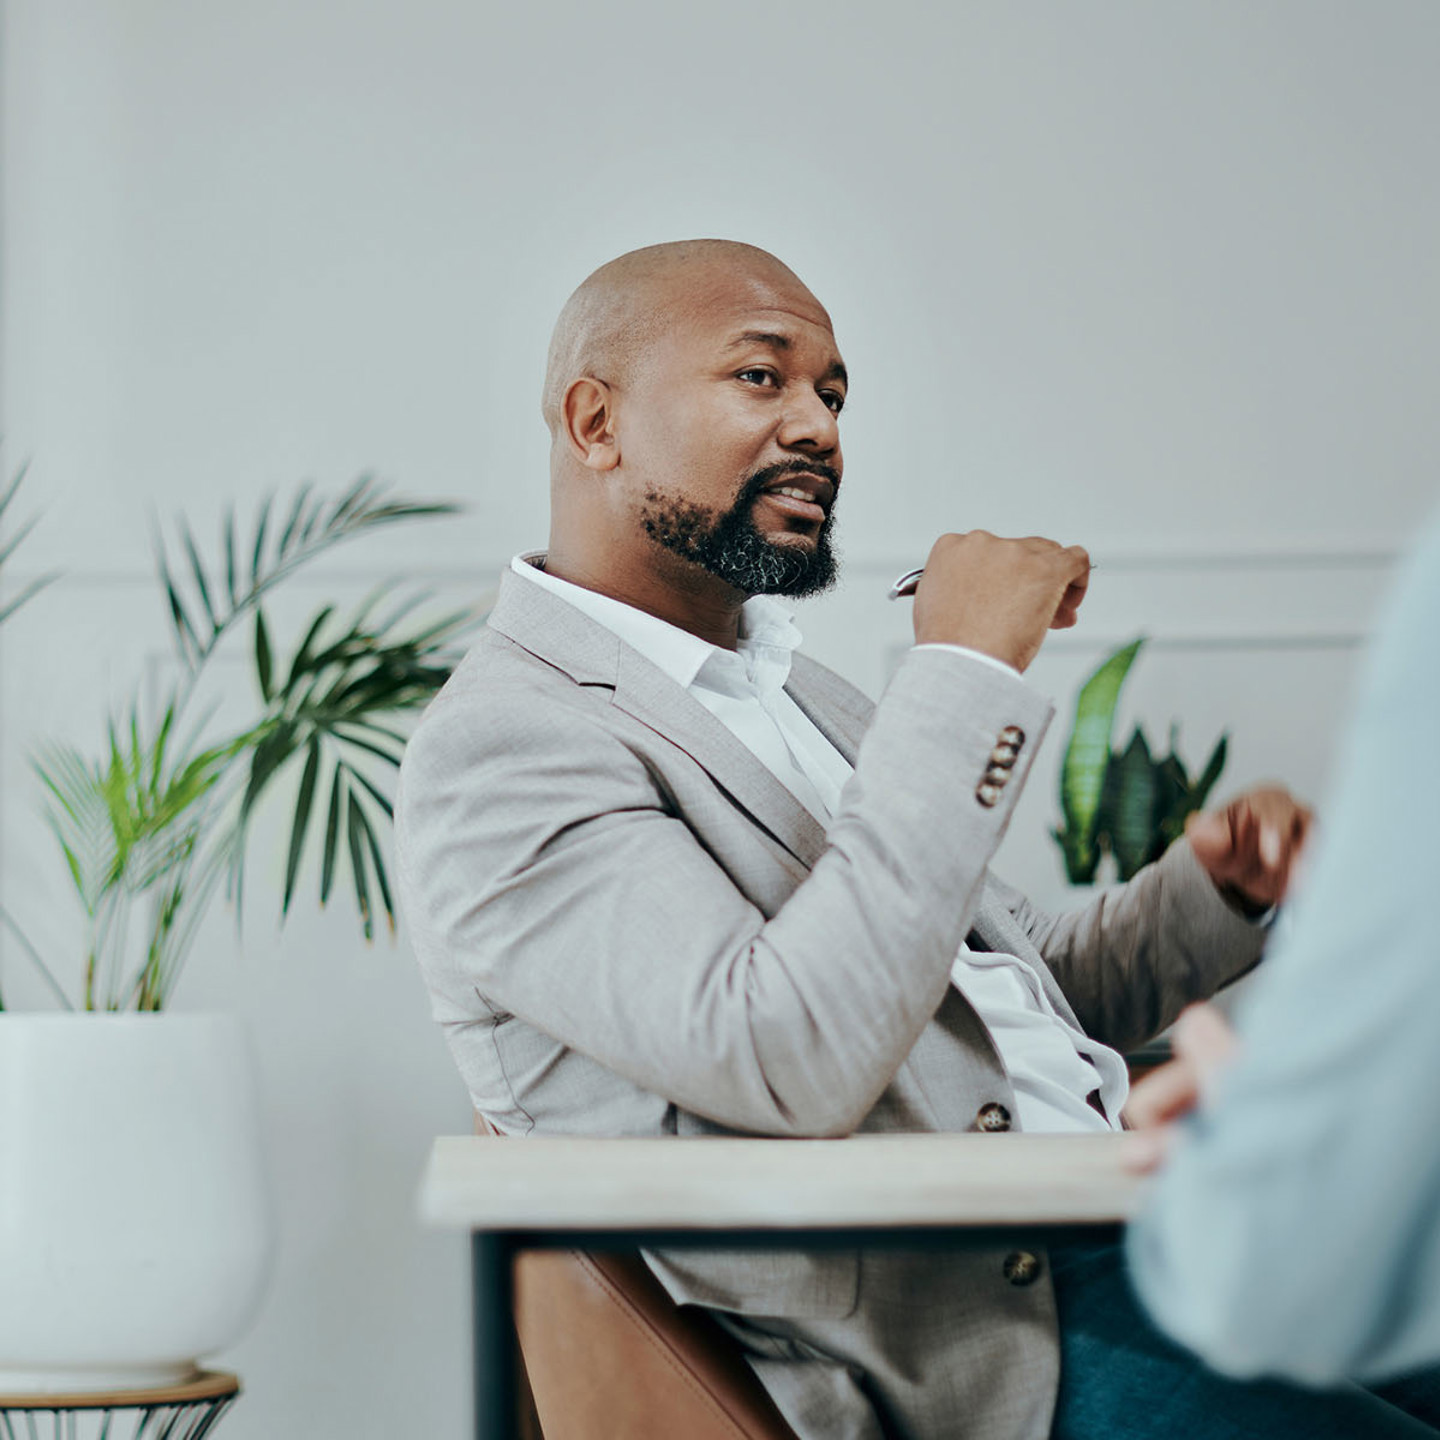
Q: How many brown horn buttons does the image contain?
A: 6